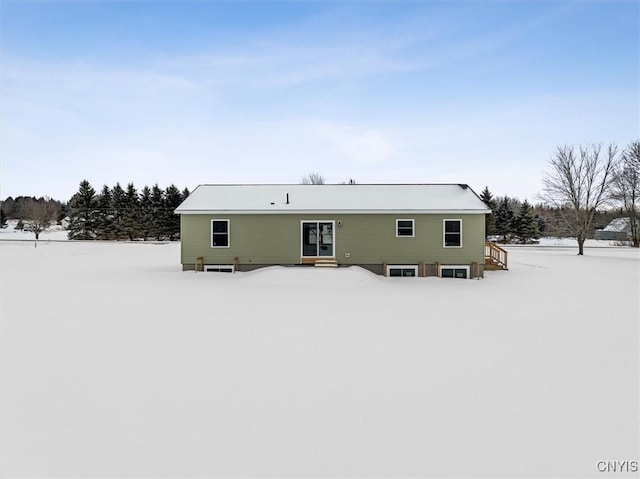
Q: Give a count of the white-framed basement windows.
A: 3